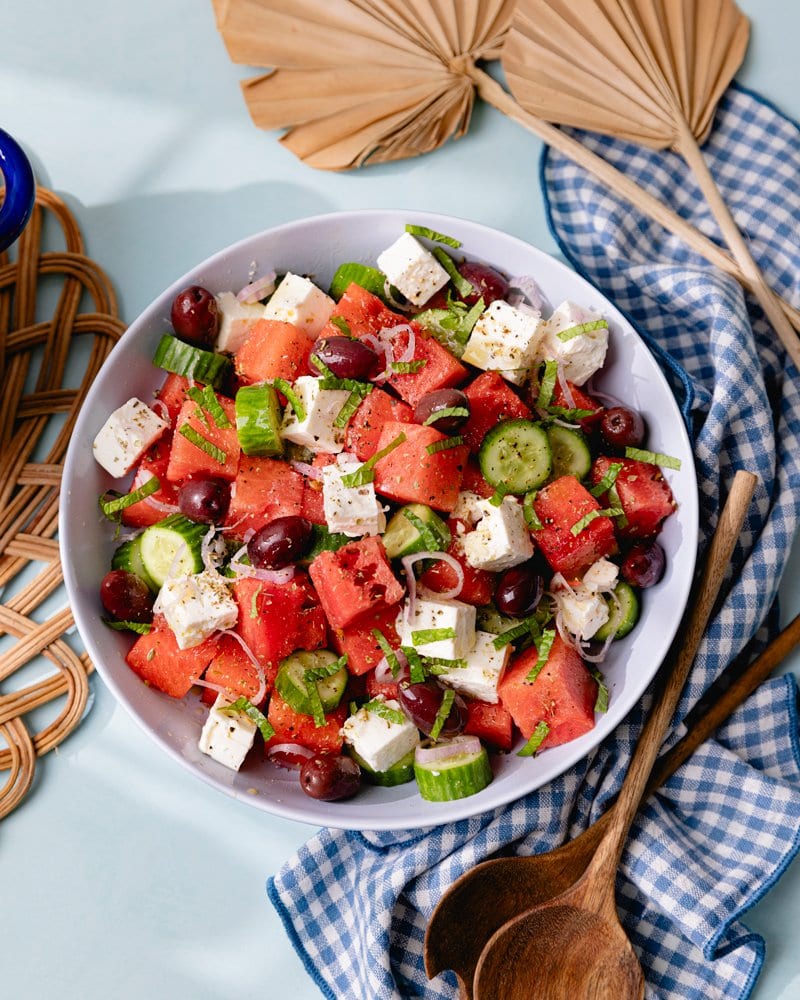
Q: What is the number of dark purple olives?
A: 12